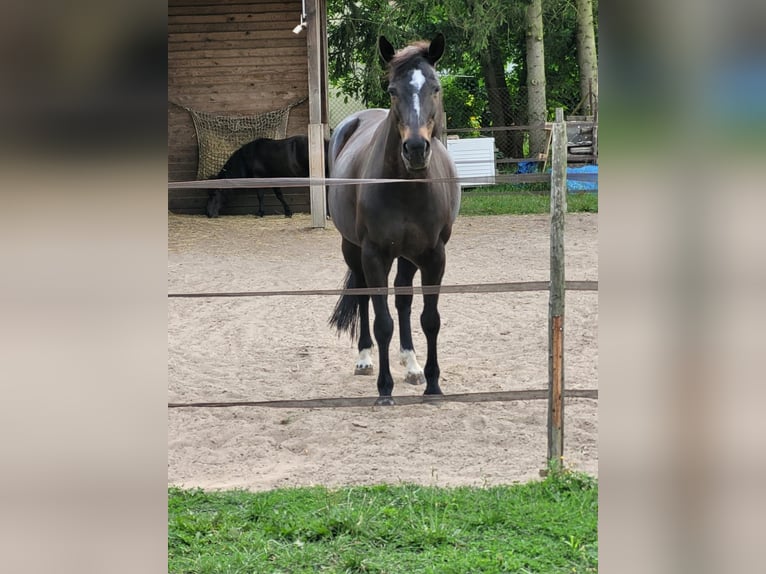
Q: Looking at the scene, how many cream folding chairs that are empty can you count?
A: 0